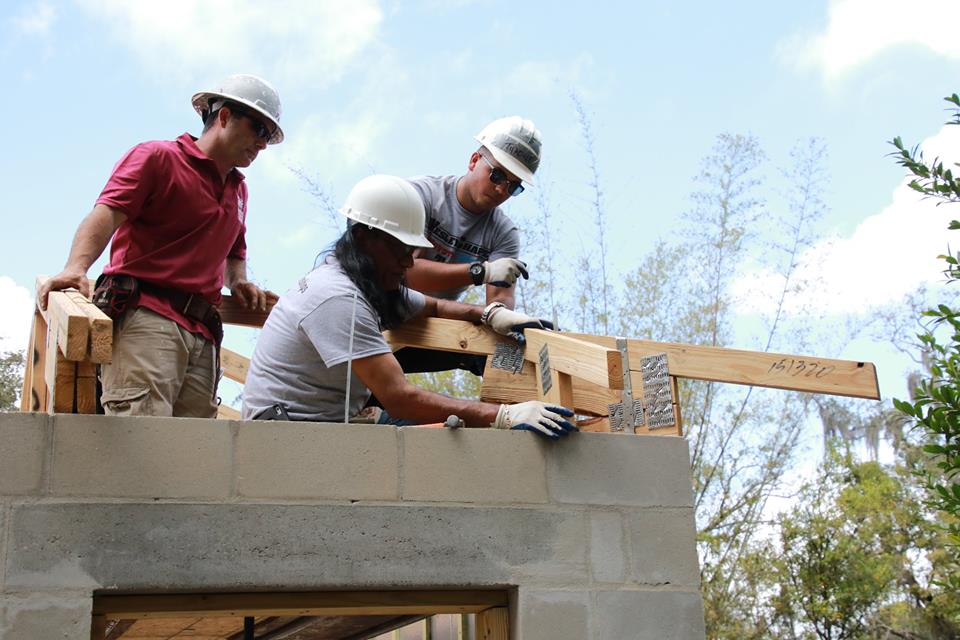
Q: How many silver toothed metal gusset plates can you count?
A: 4